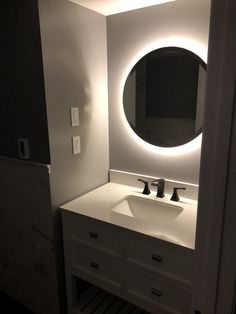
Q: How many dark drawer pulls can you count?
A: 4